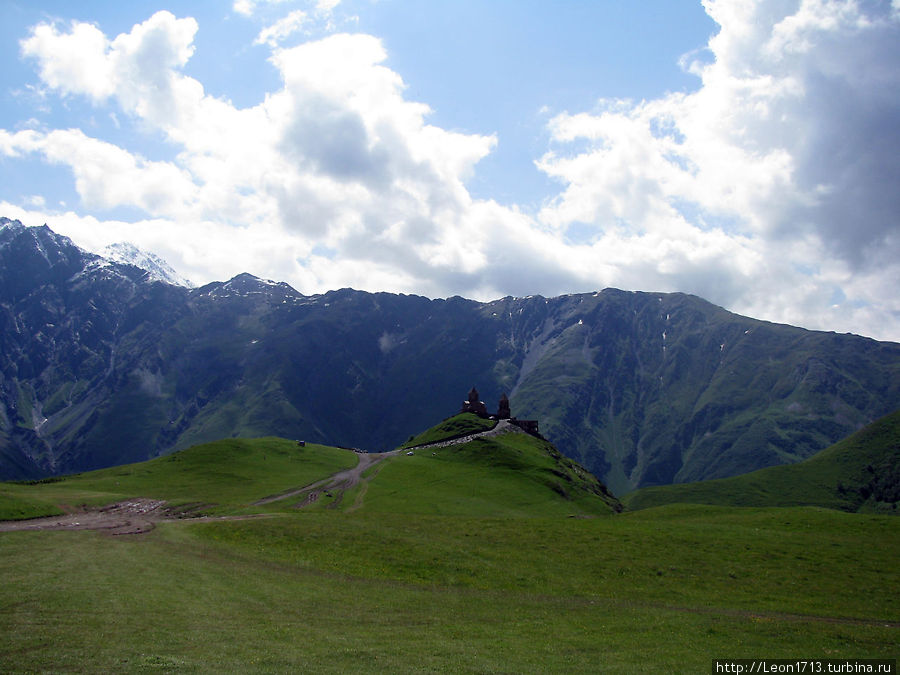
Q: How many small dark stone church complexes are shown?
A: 1